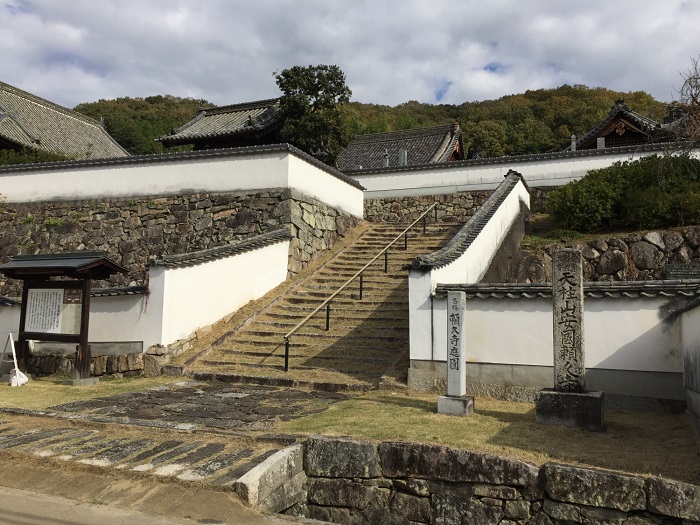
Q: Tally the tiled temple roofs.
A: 4